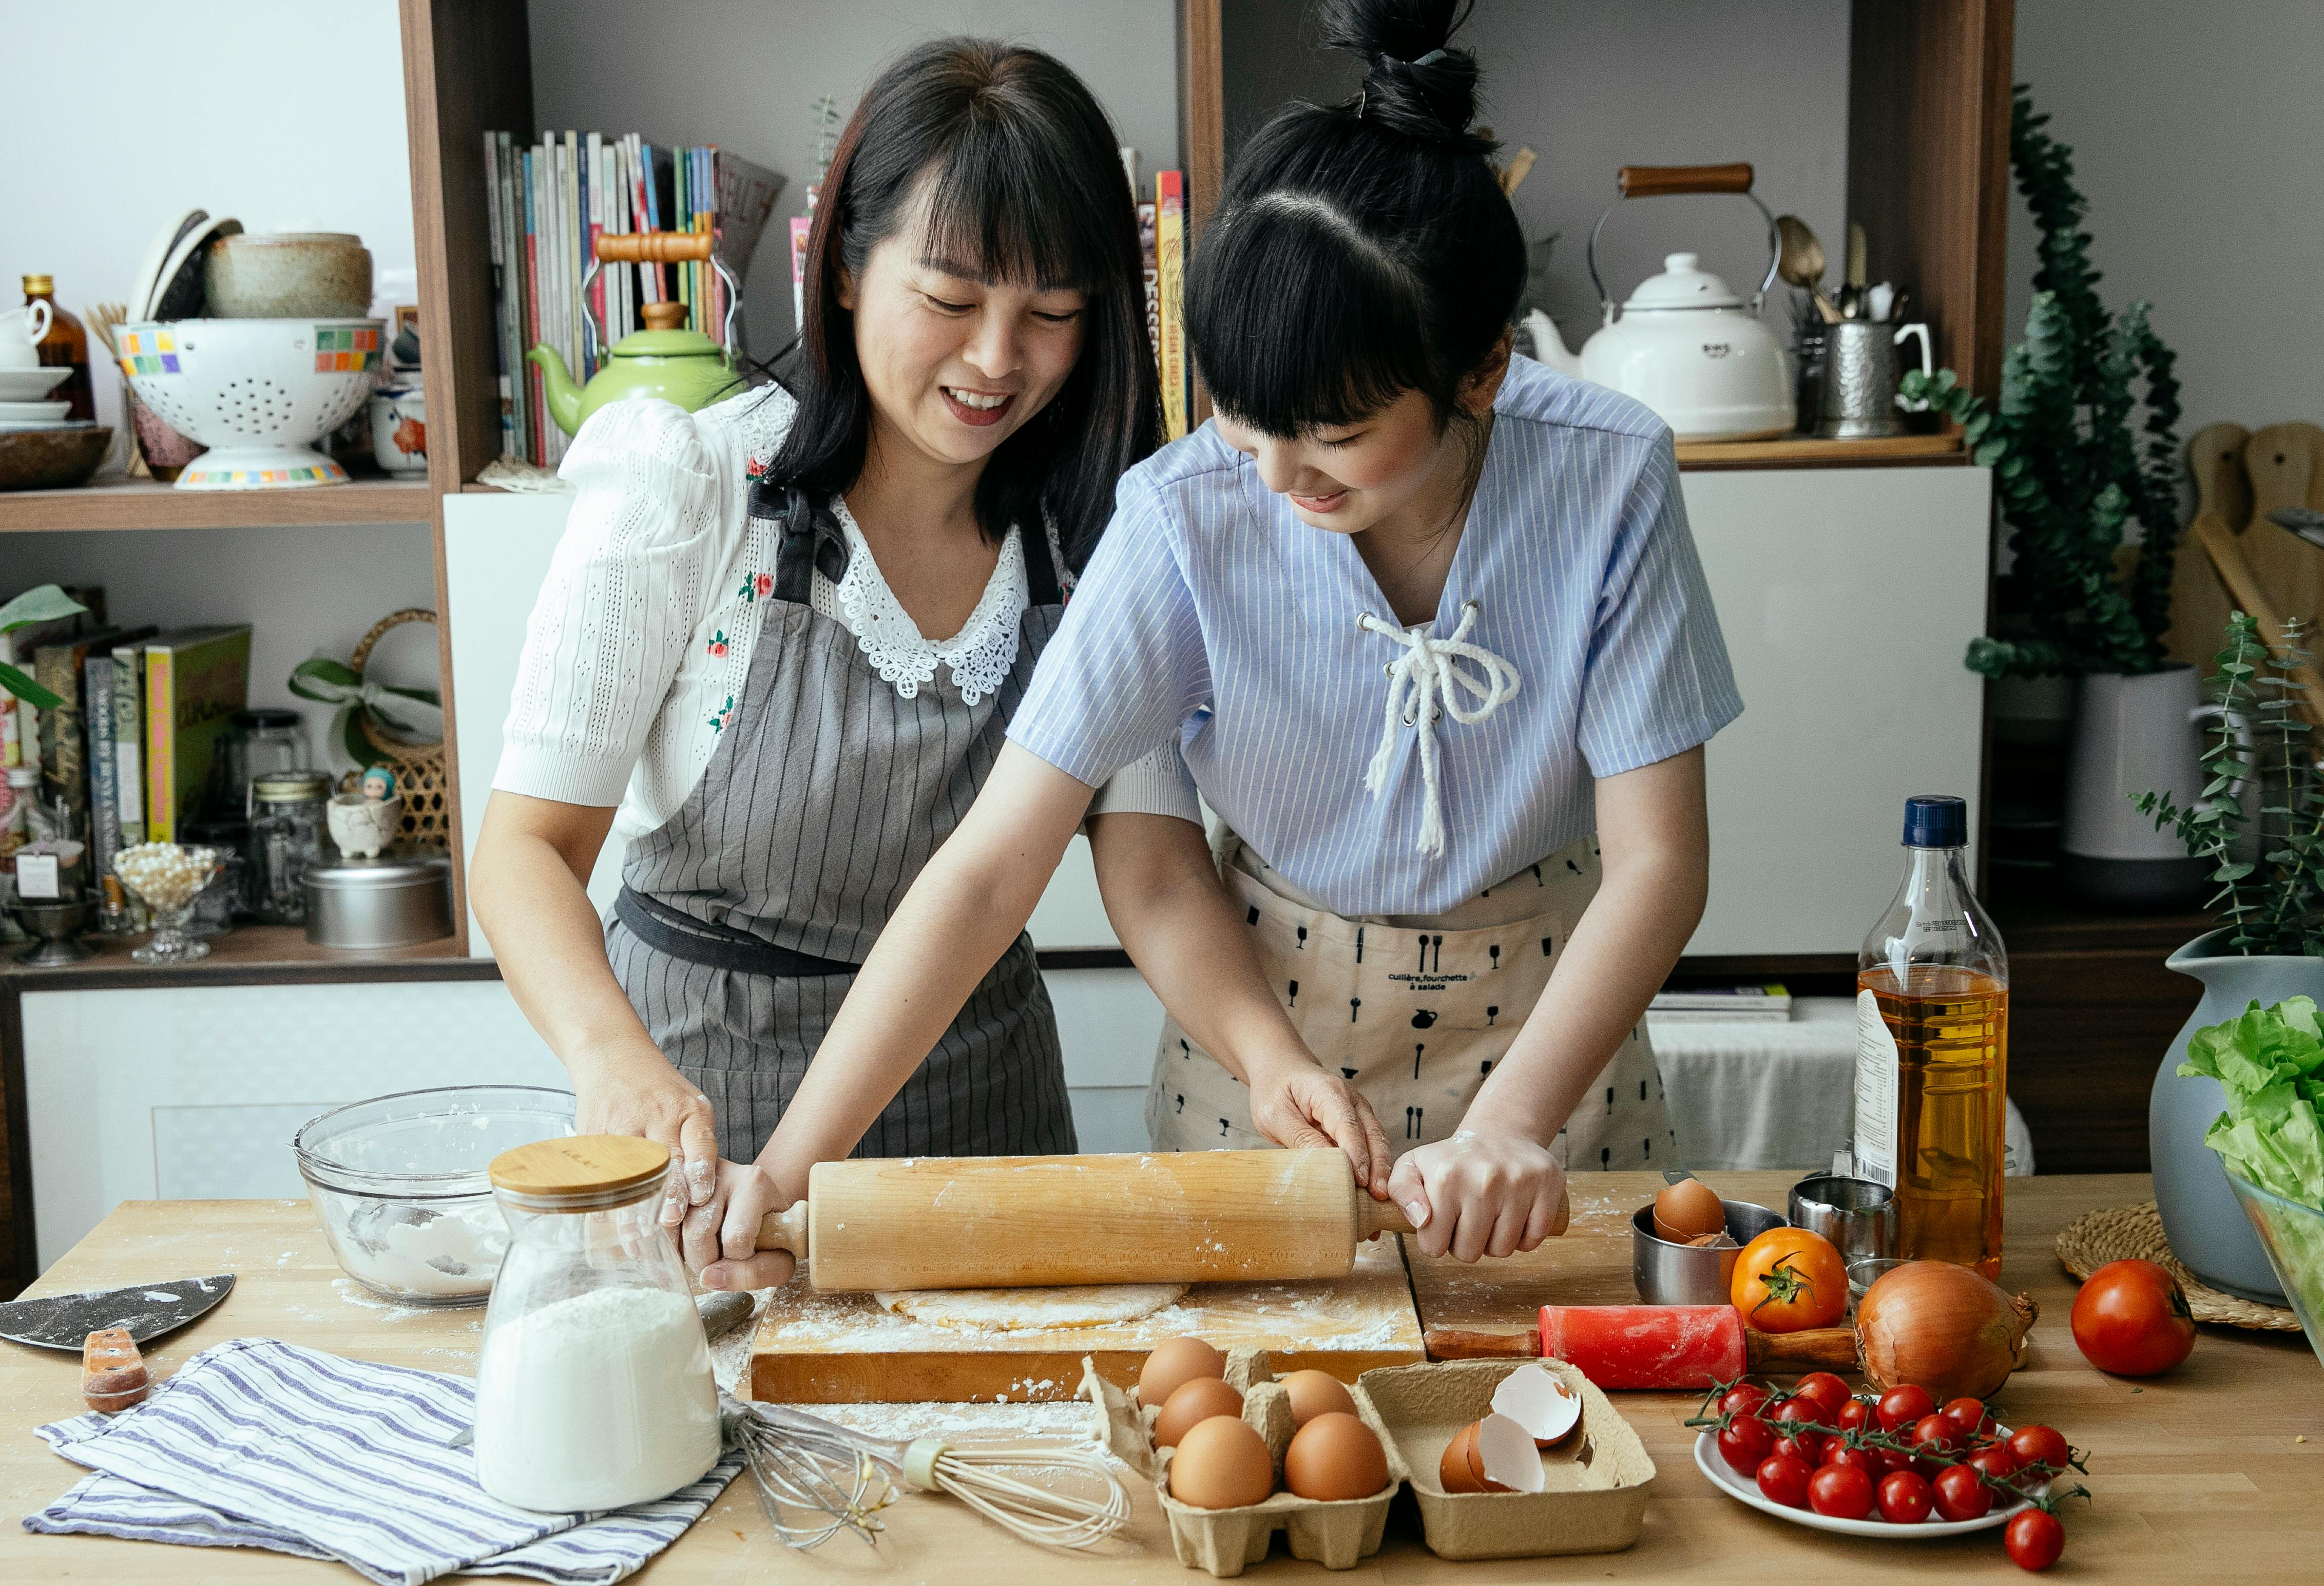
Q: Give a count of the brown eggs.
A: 5